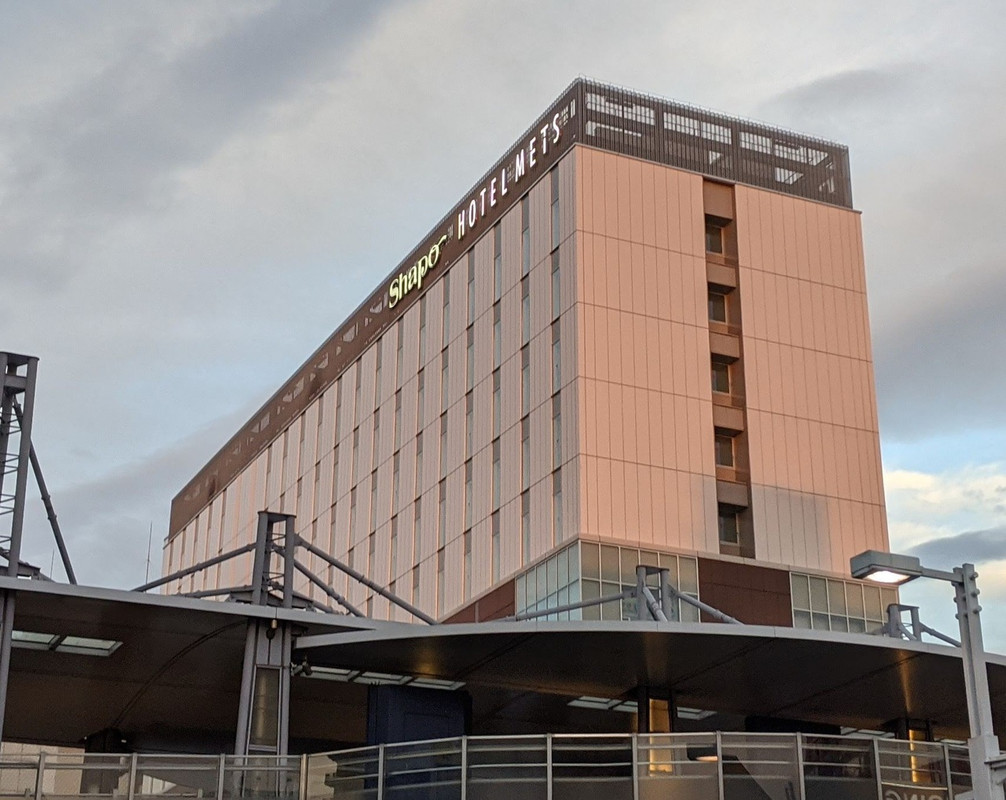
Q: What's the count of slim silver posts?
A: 12